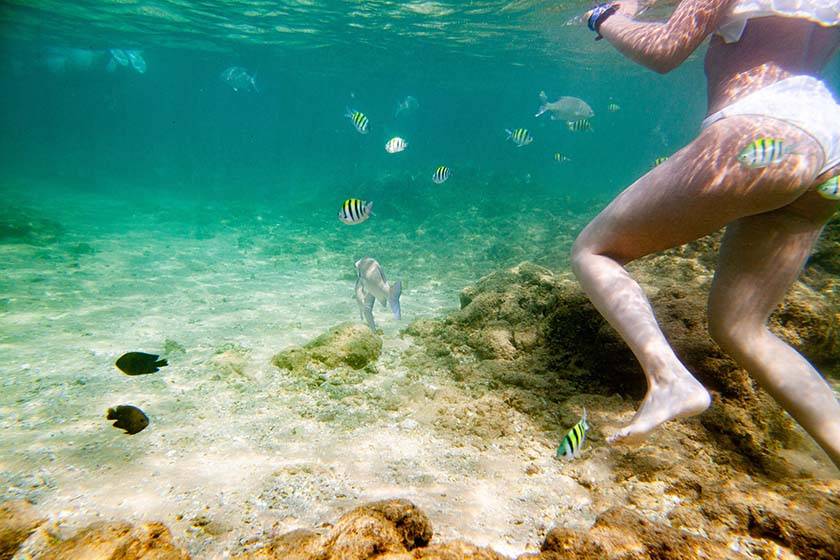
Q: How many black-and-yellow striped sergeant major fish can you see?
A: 12